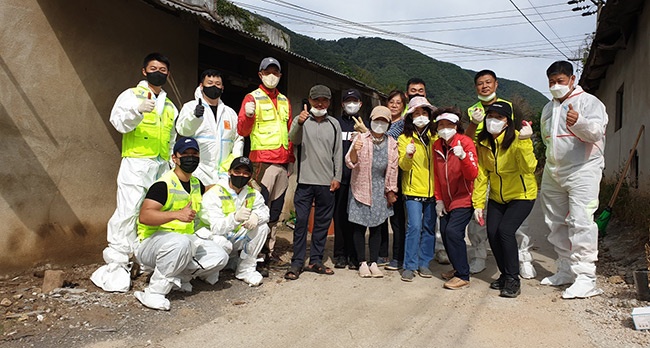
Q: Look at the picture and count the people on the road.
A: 15